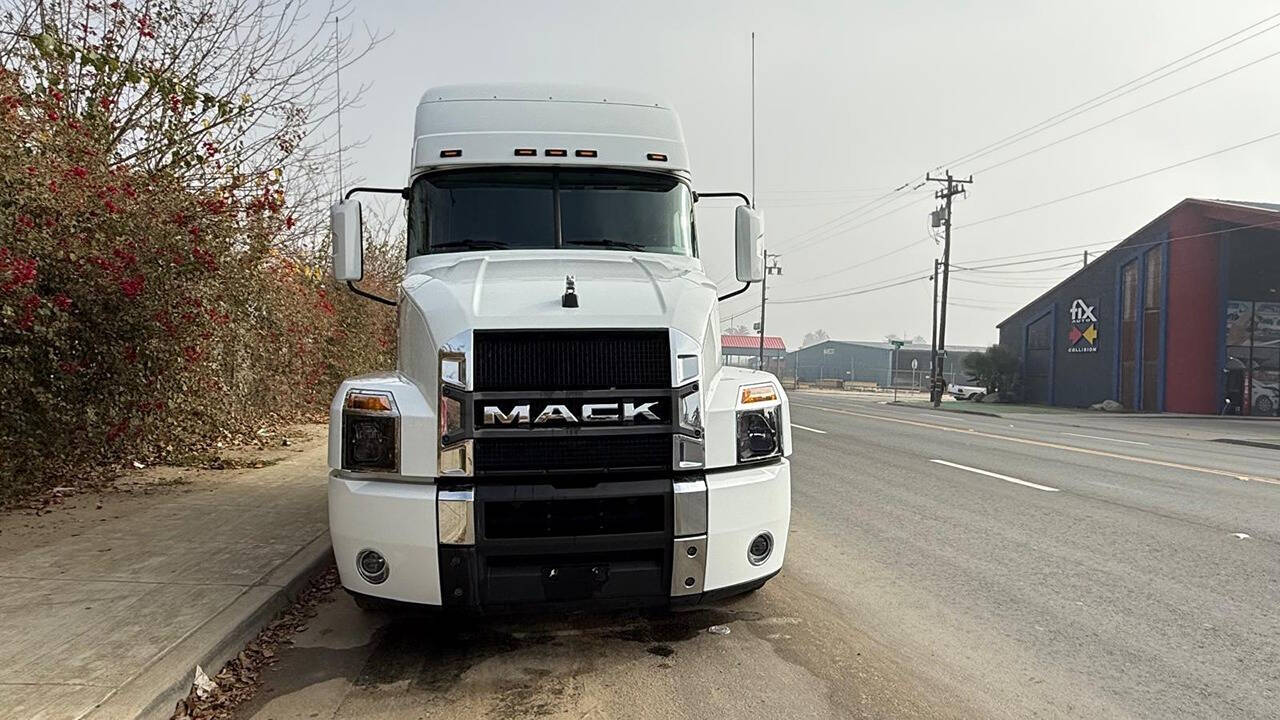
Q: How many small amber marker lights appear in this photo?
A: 5